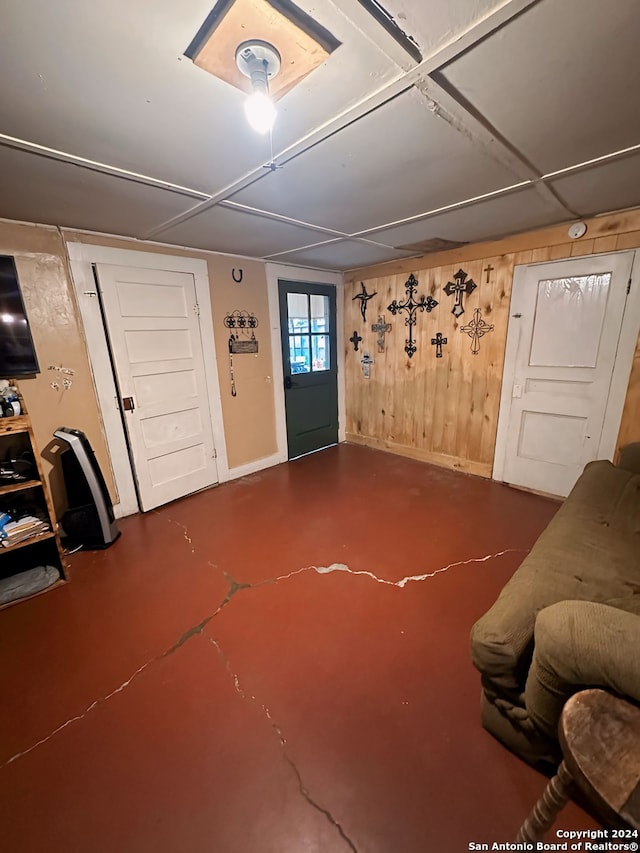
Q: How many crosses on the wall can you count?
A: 9